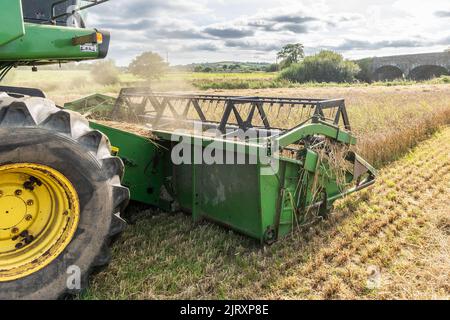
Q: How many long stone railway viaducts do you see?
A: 1